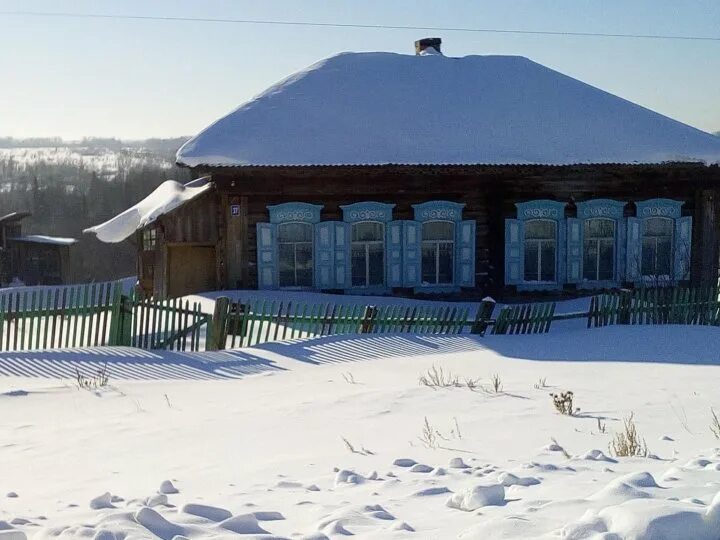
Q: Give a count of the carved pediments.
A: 6